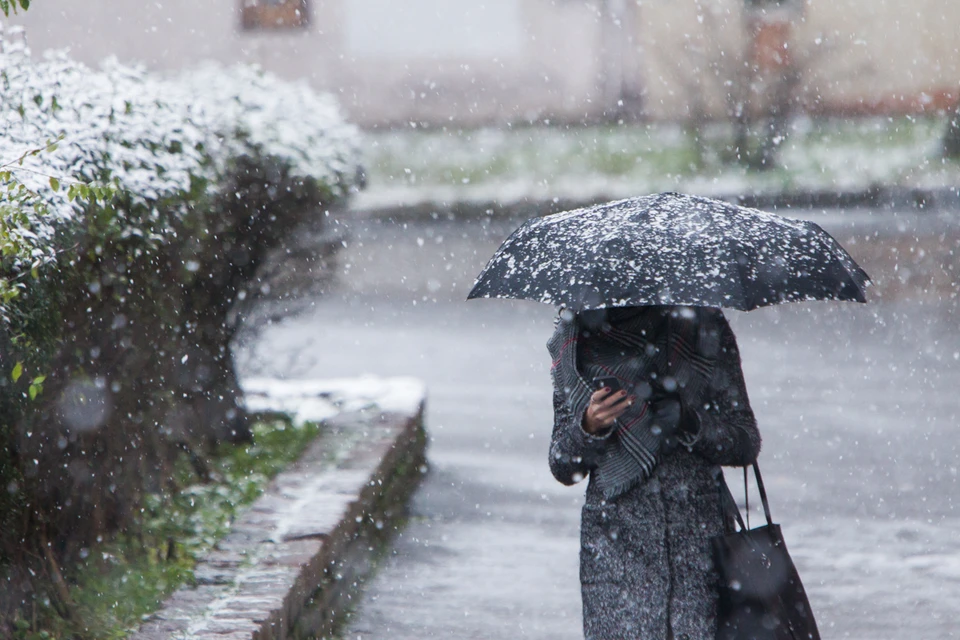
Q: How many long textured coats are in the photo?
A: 1